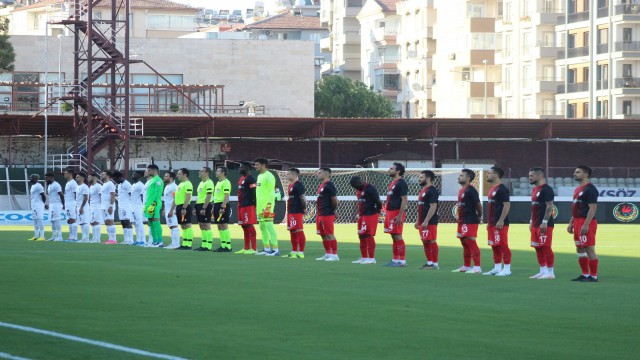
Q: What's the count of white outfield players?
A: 10